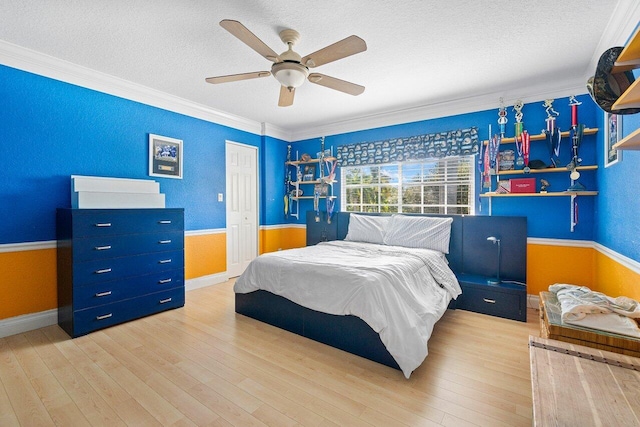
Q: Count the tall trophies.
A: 4